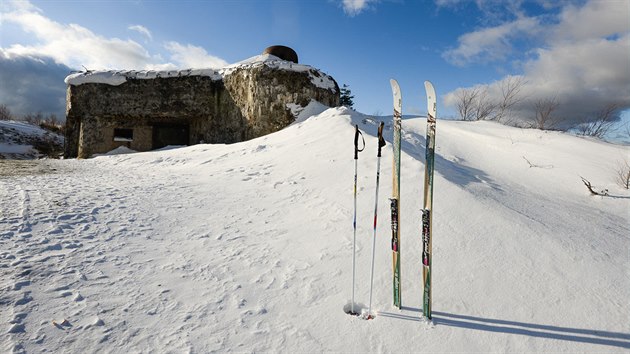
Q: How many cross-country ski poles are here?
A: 2